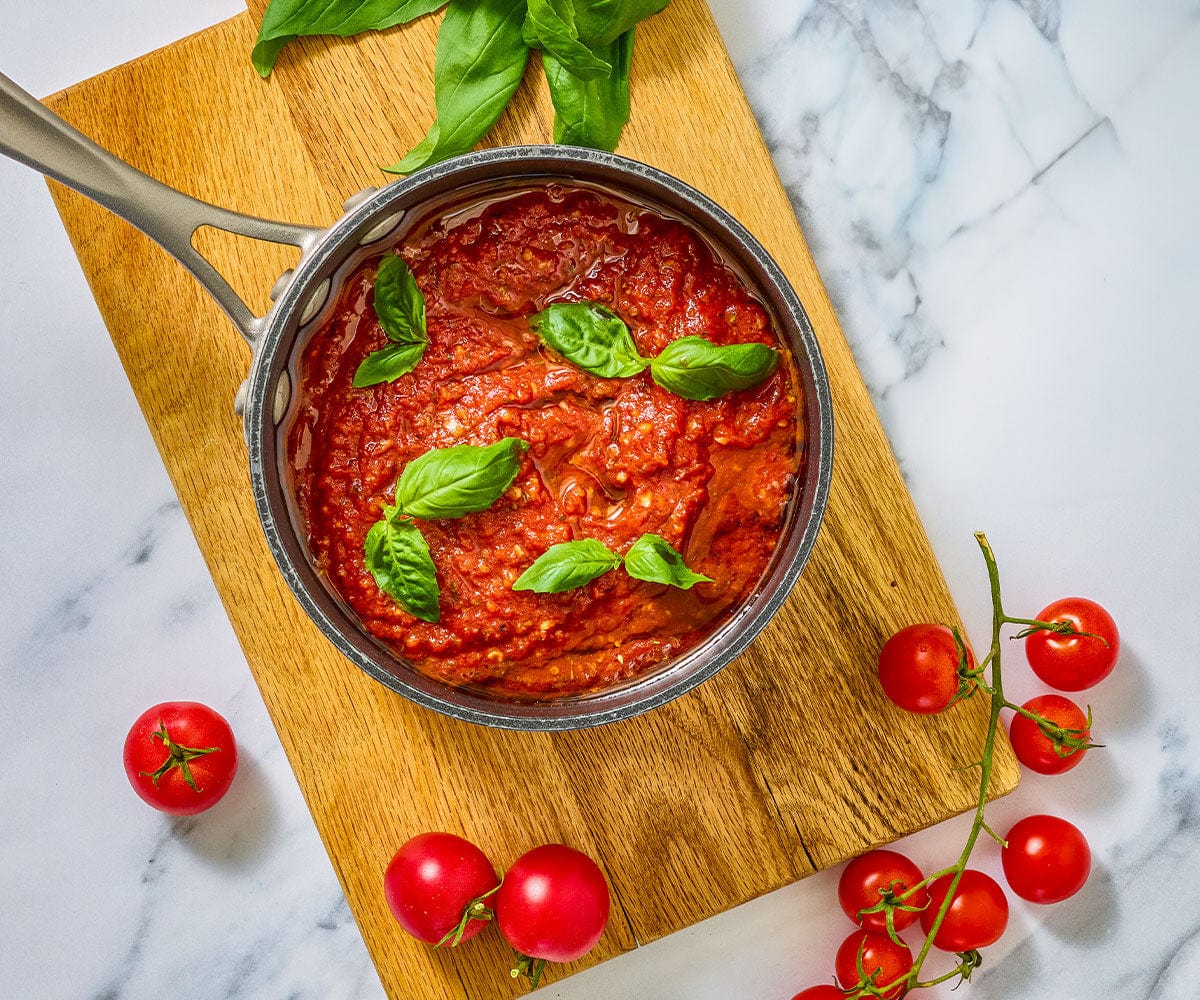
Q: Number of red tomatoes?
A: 11